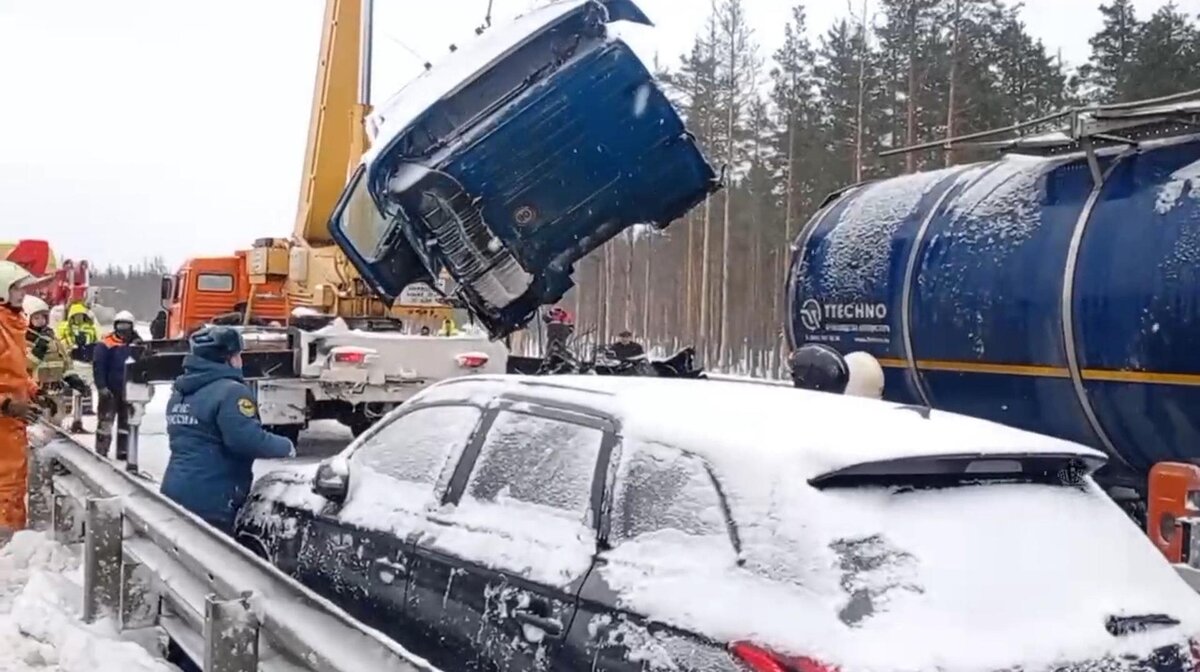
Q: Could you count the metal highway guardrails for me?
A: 1